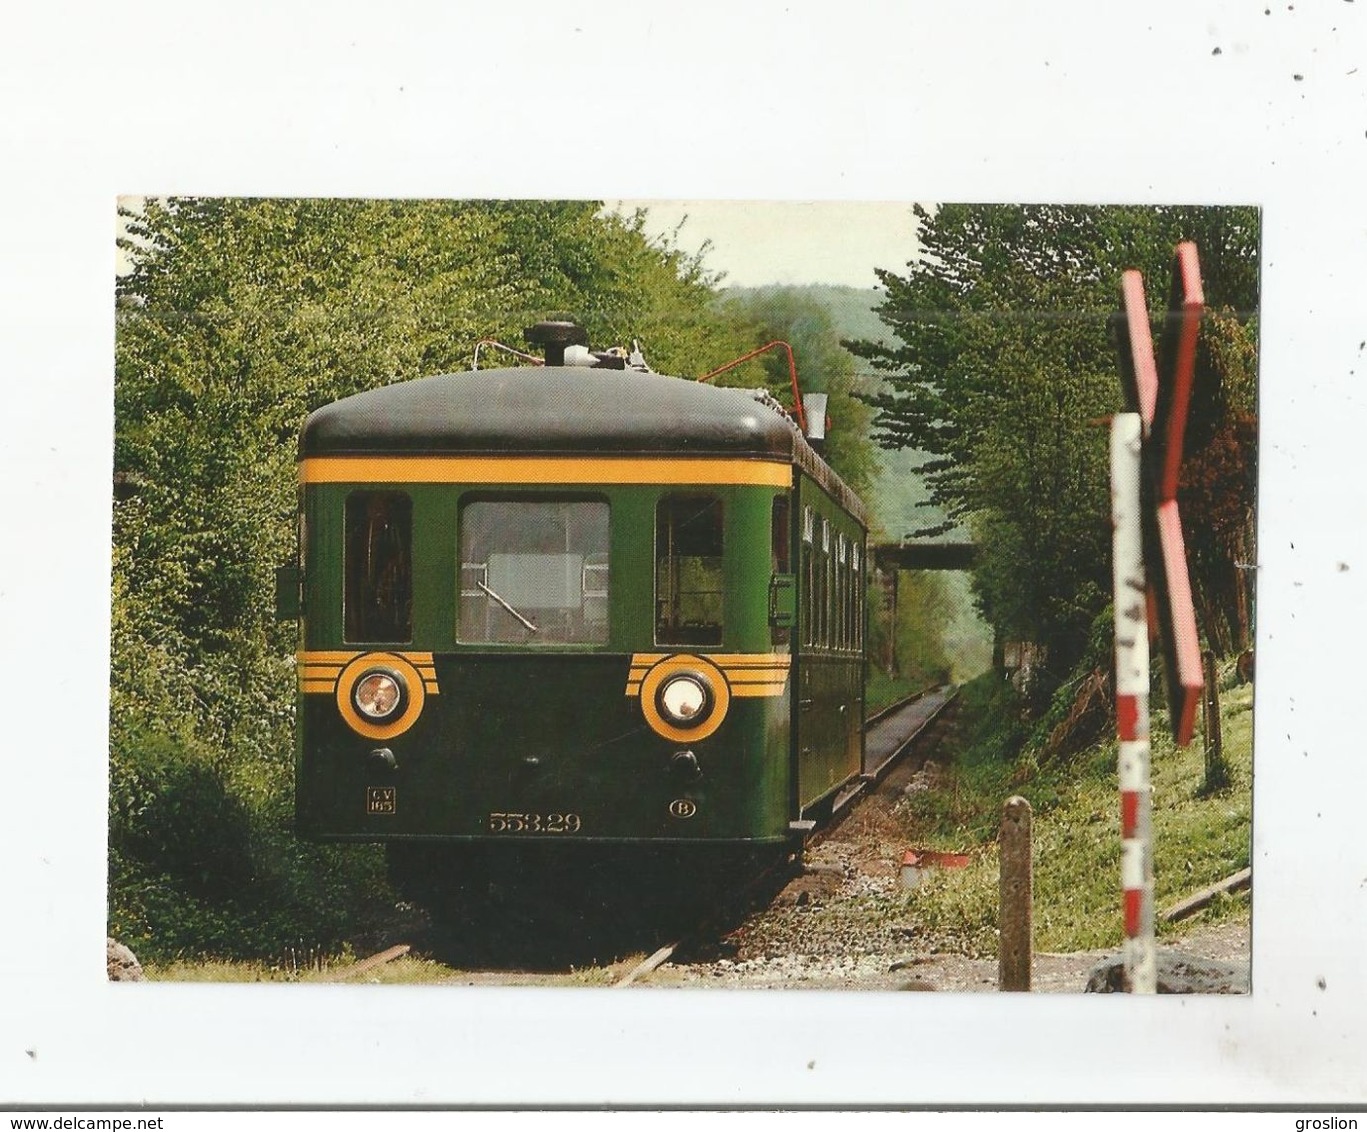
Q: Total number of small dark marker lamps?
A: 2